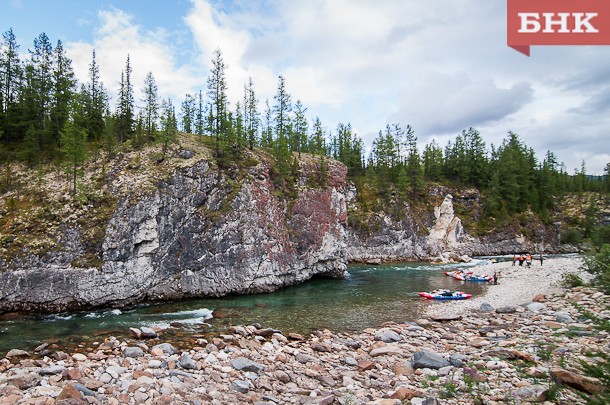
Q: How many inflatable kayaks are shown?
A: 3